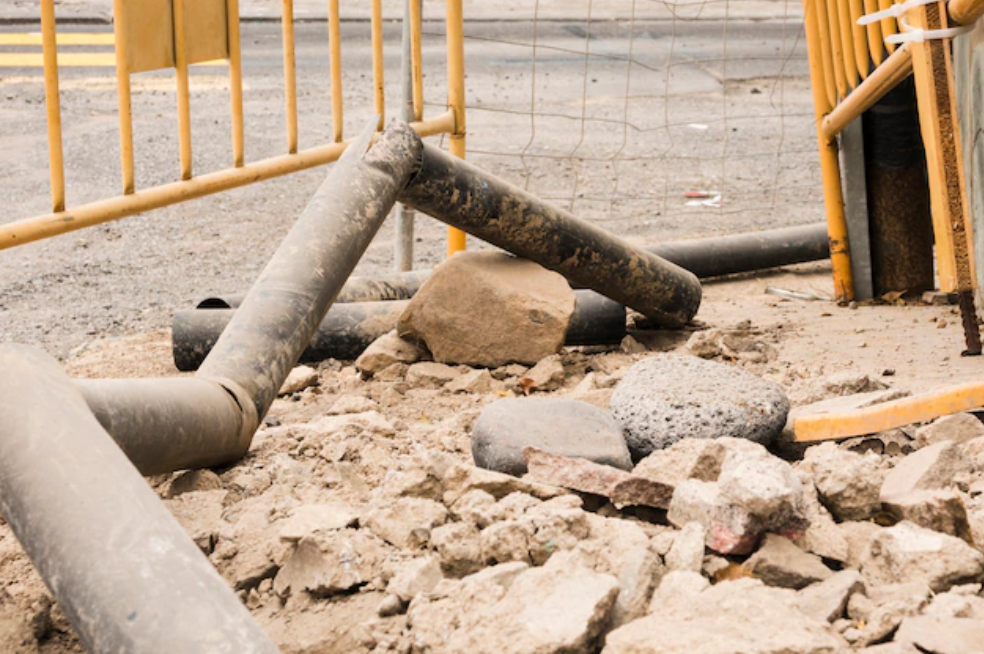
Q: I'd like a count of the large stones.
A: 3